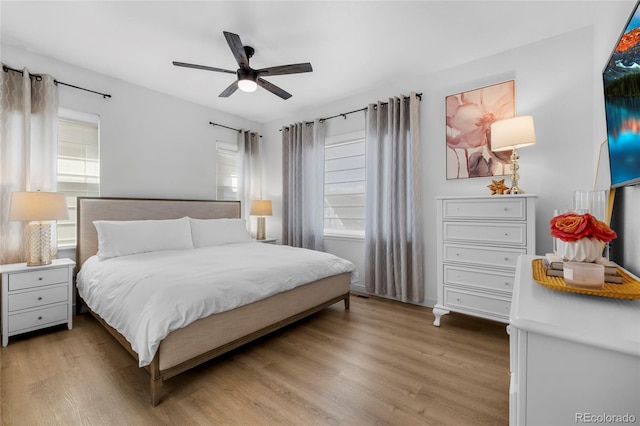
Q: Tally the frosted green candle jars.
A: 0